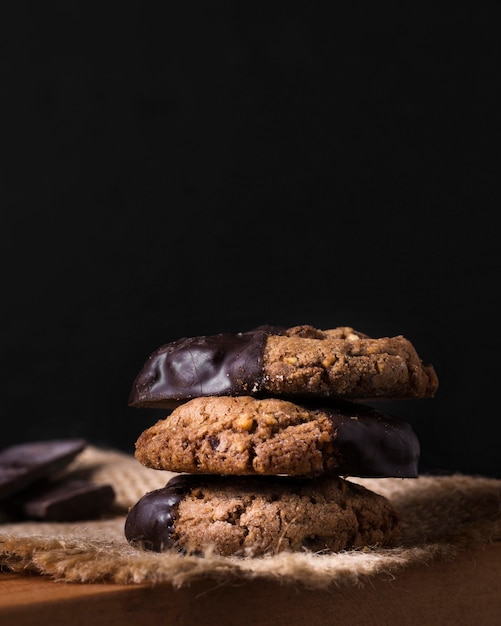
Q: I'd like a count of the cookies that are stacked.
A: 3